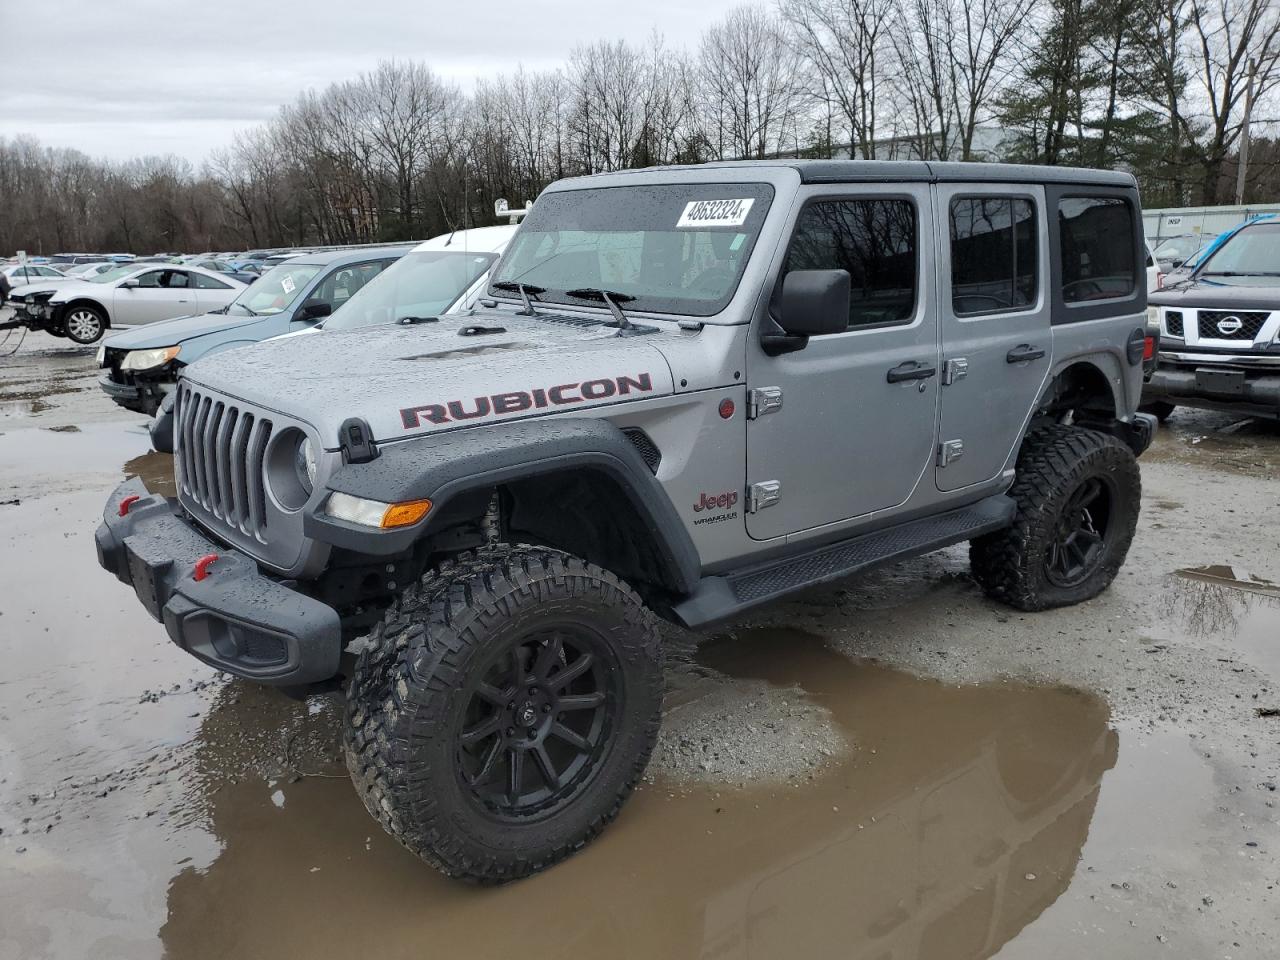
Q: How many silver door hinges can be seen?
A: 4